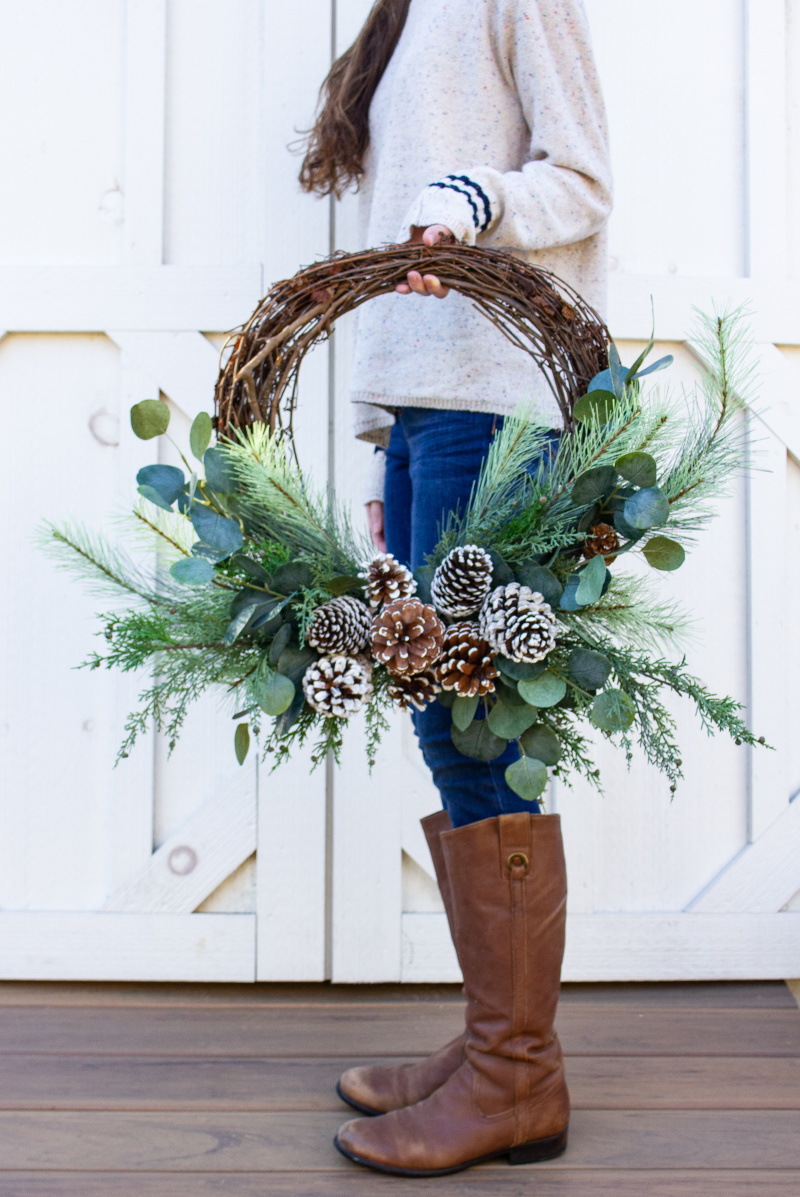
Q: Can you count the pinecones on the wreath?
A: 9